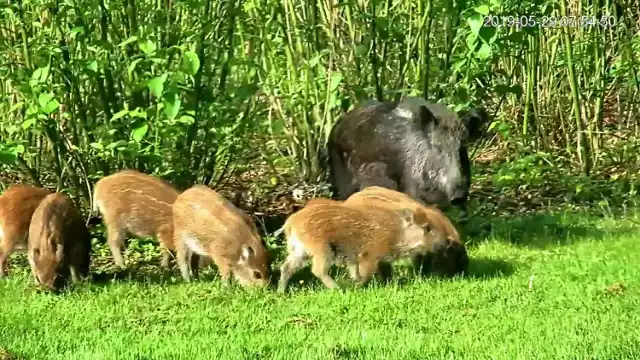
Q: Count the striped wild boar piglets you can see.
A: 6